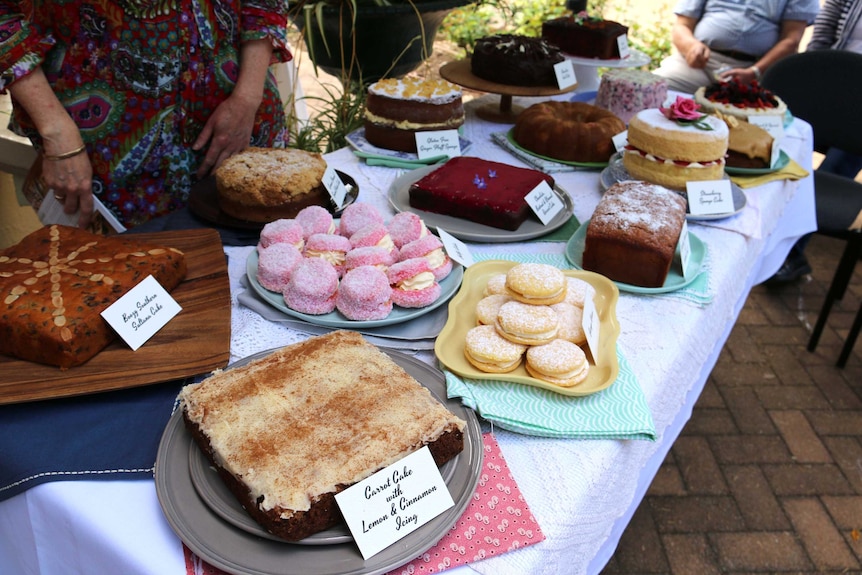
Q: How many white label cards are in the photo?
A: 14